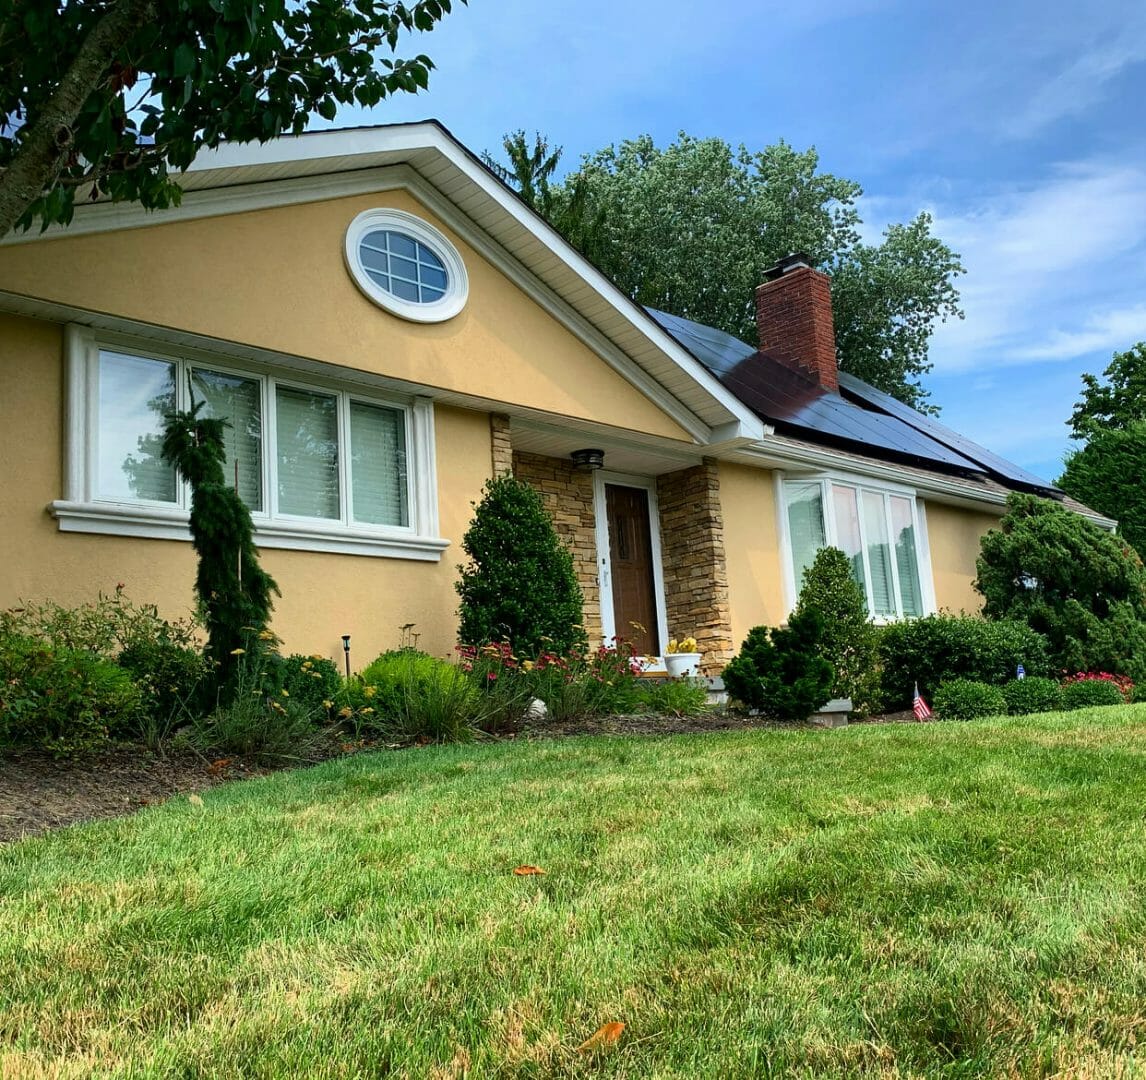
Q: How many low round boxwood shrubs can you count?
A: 3